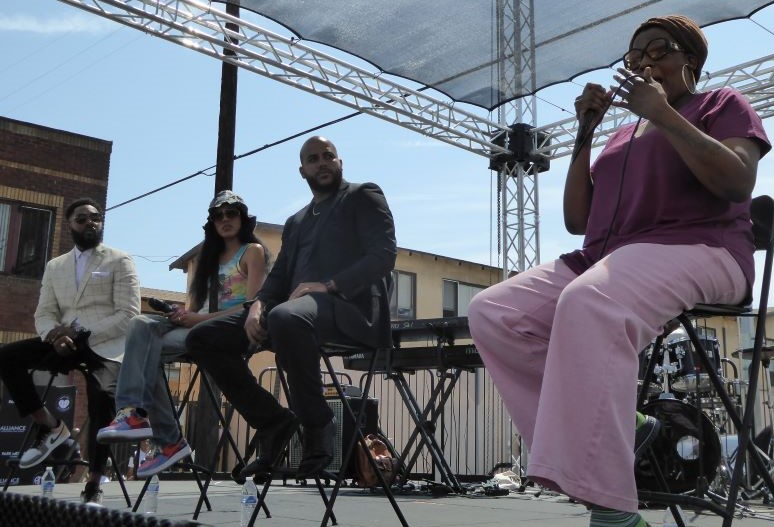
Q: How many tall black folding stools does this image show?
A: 4